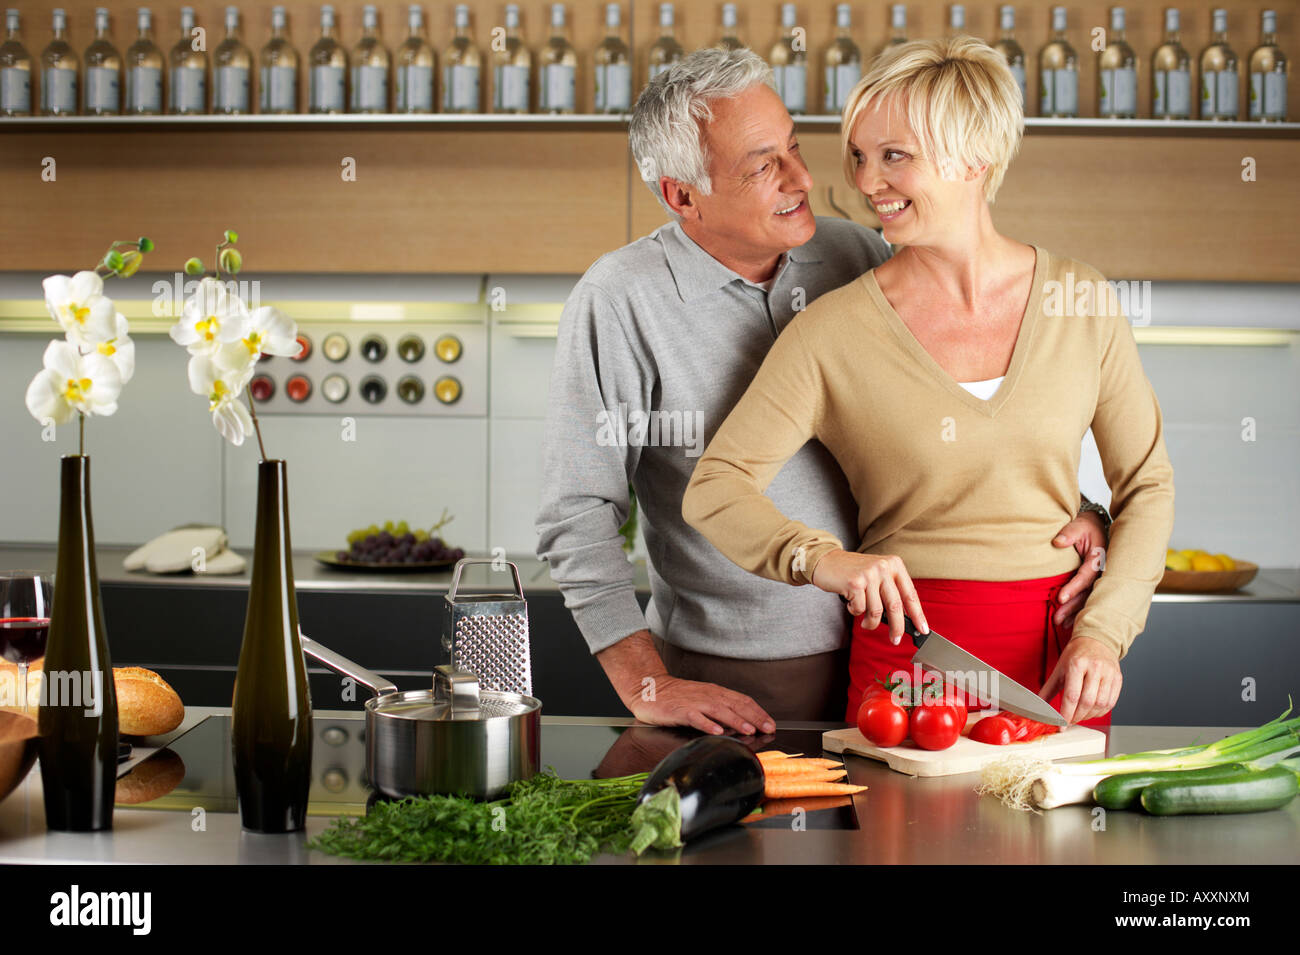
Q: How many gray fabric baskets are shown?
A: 0